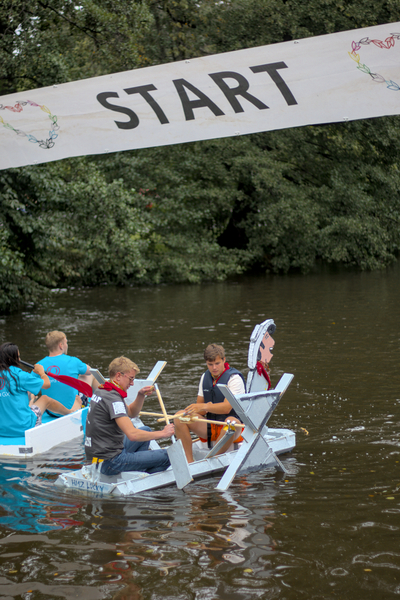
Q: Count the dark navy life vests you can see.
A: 1